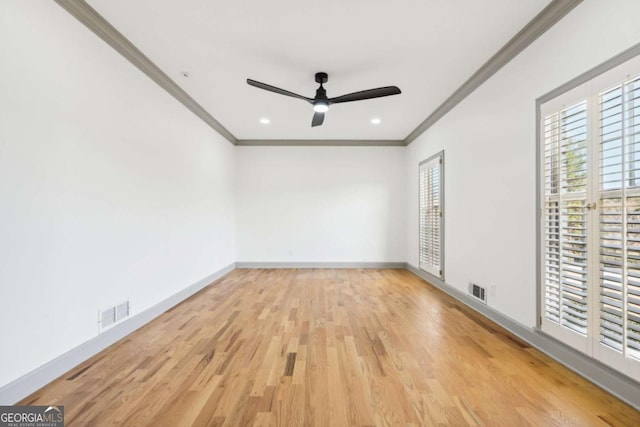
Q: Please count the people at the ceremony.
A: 0